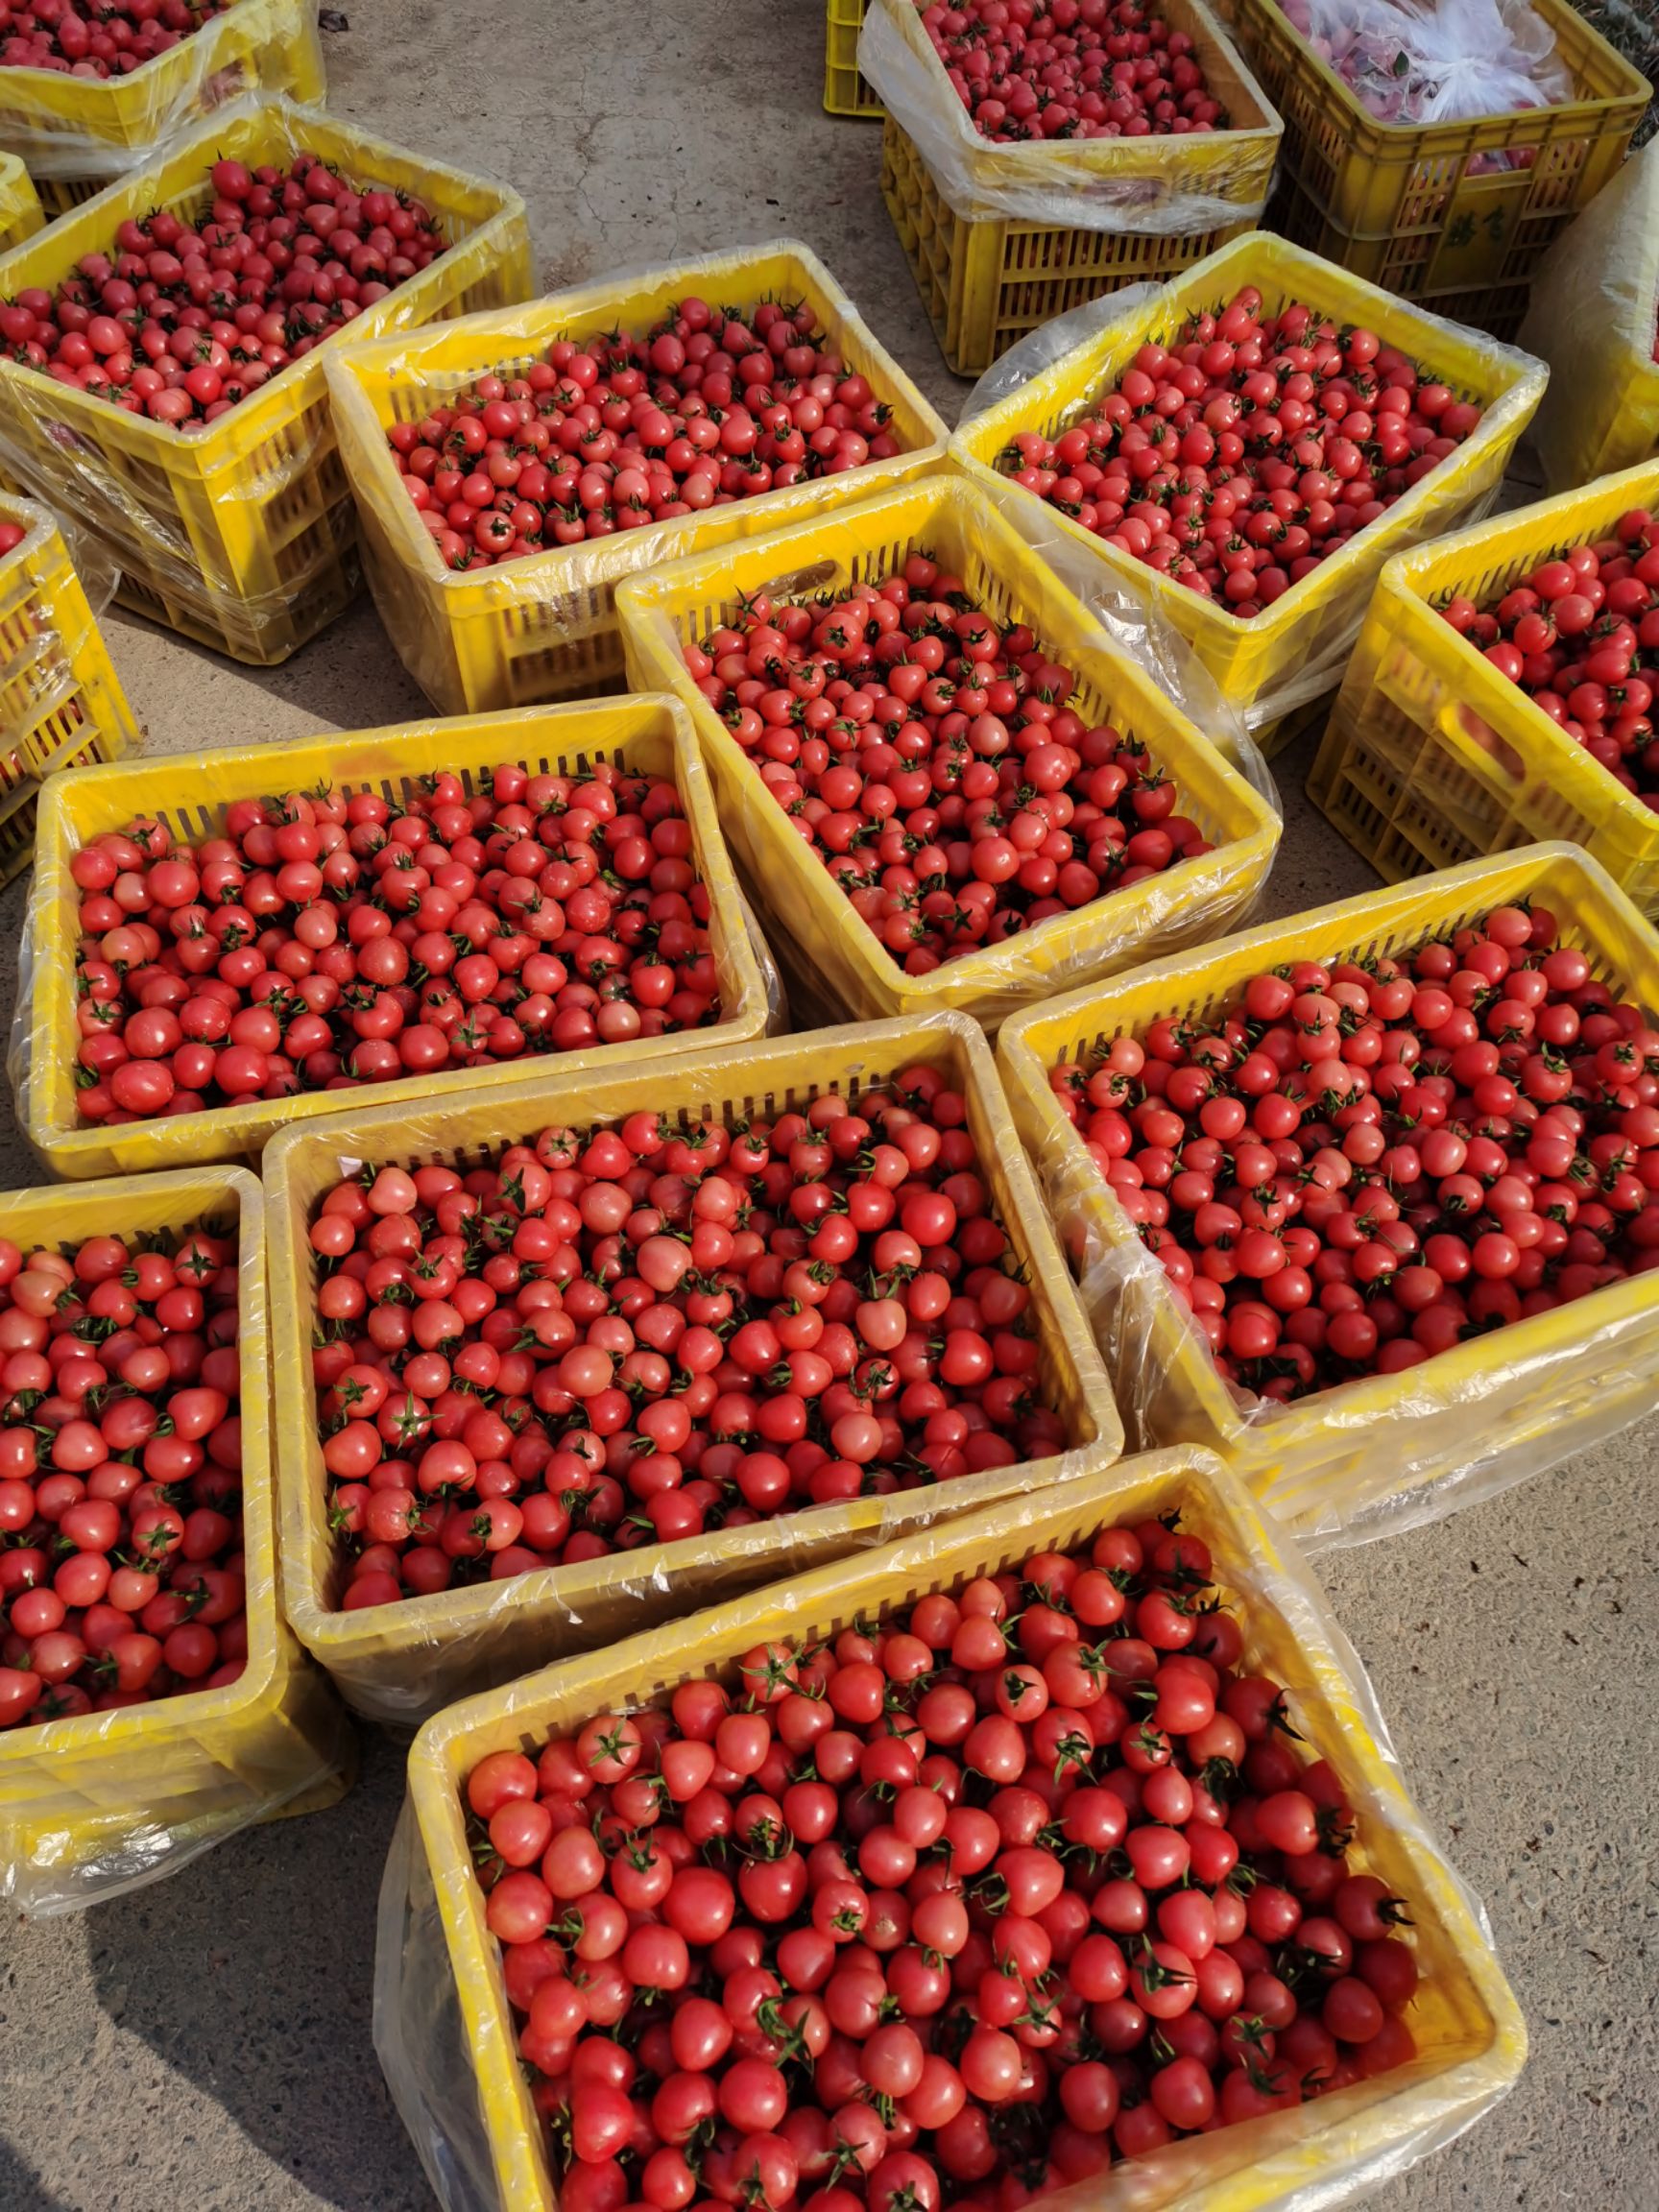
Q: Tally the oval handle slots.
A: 2